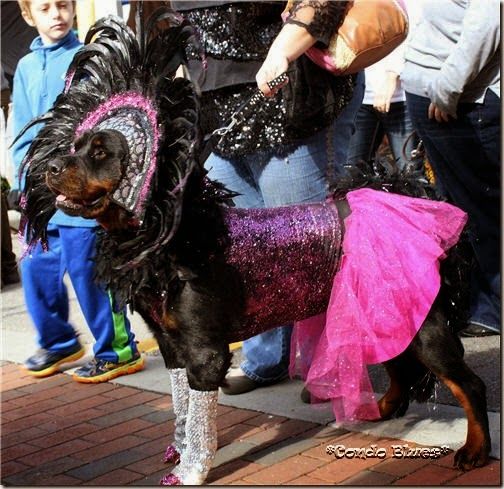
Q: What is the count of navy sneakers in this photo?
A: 2